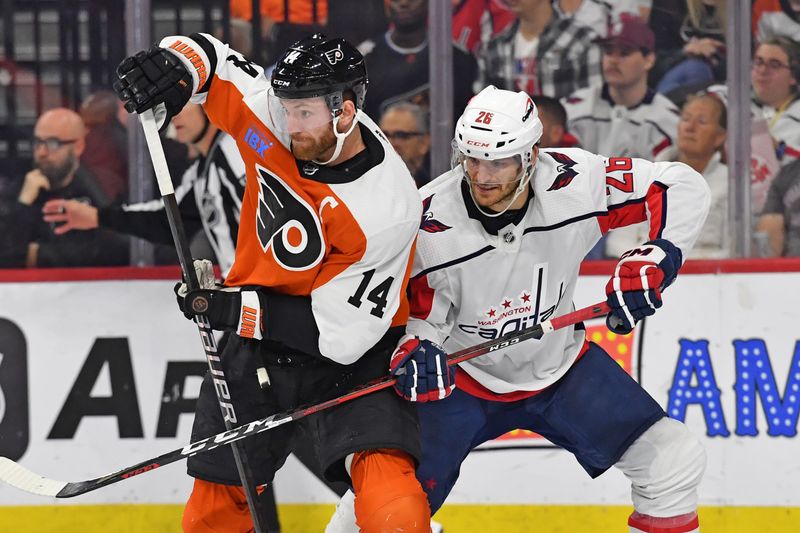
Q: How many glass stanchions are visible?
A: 3